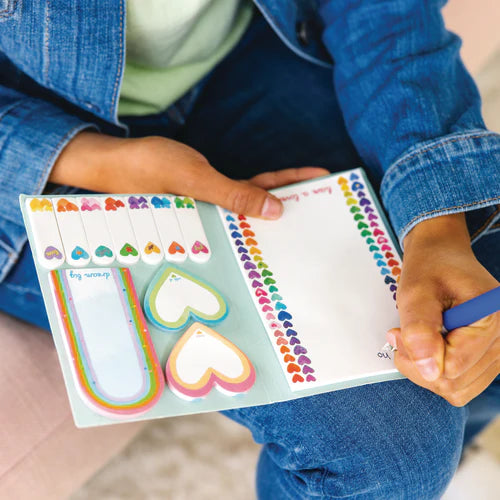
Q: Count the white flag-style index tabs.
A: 7